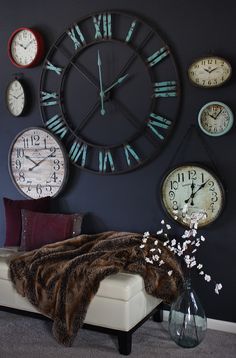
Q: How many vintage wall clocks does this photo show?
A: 7